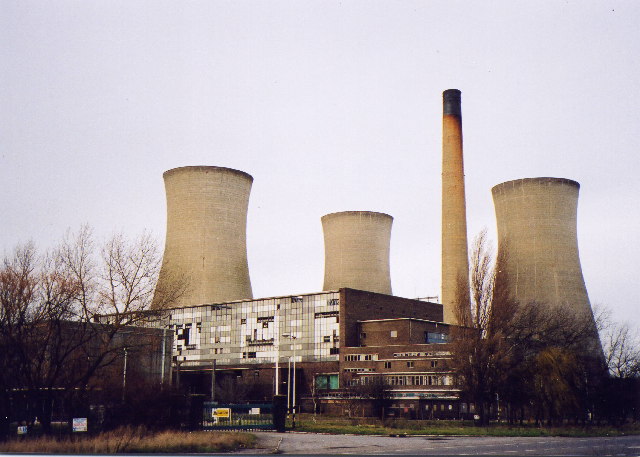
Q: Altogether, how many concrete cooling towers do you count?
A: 3